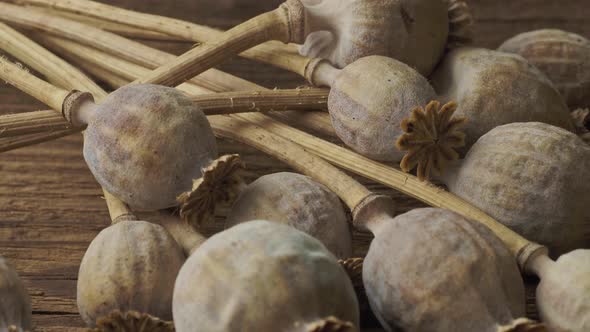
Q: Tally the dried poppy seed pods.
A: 12